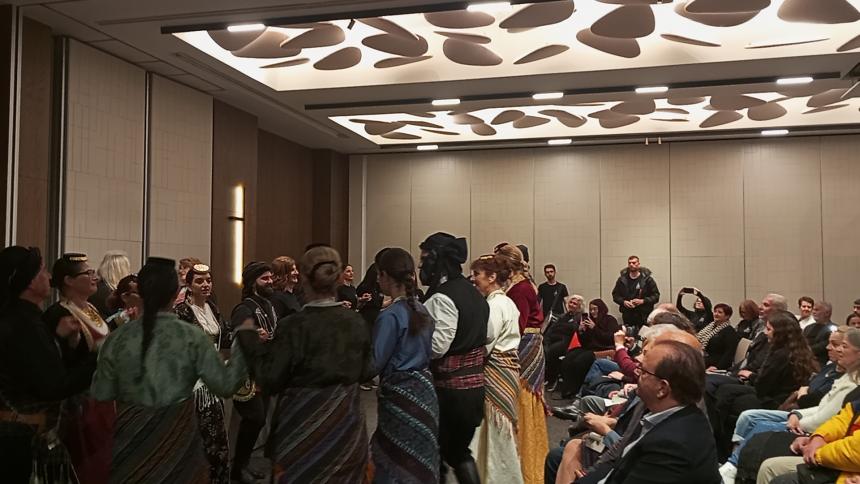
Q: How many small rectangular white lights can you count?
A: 9